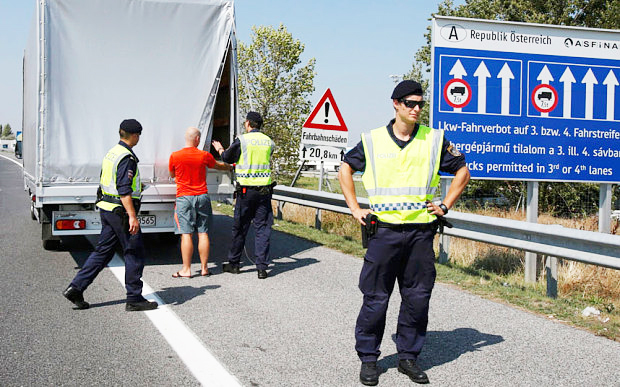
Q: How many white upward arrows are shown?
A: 7